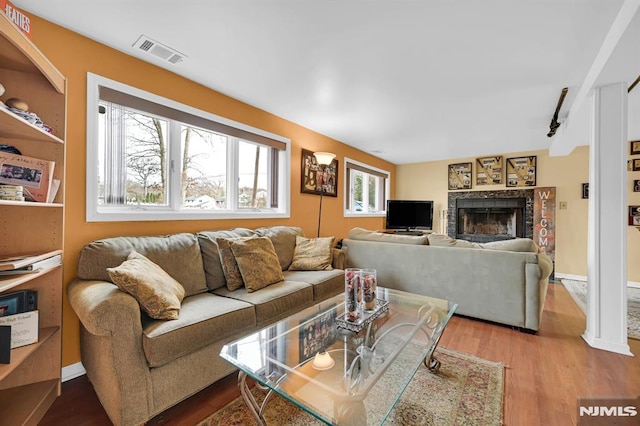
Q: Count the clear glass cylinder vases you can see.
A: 2